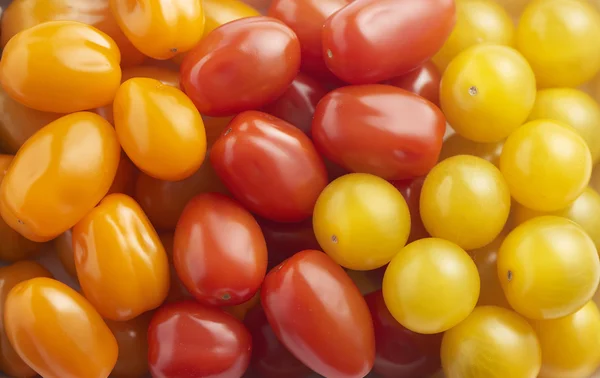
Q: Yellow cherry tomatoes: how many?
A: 12